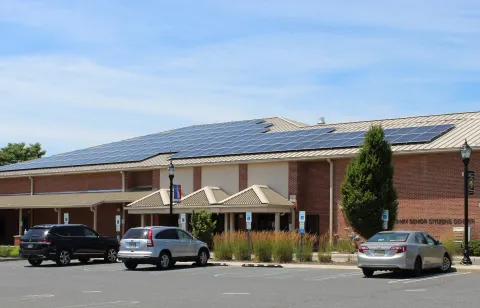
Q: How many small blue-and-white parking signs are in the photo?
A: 6